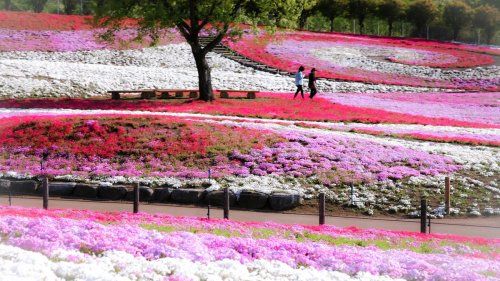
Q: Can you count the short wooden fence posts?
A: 6